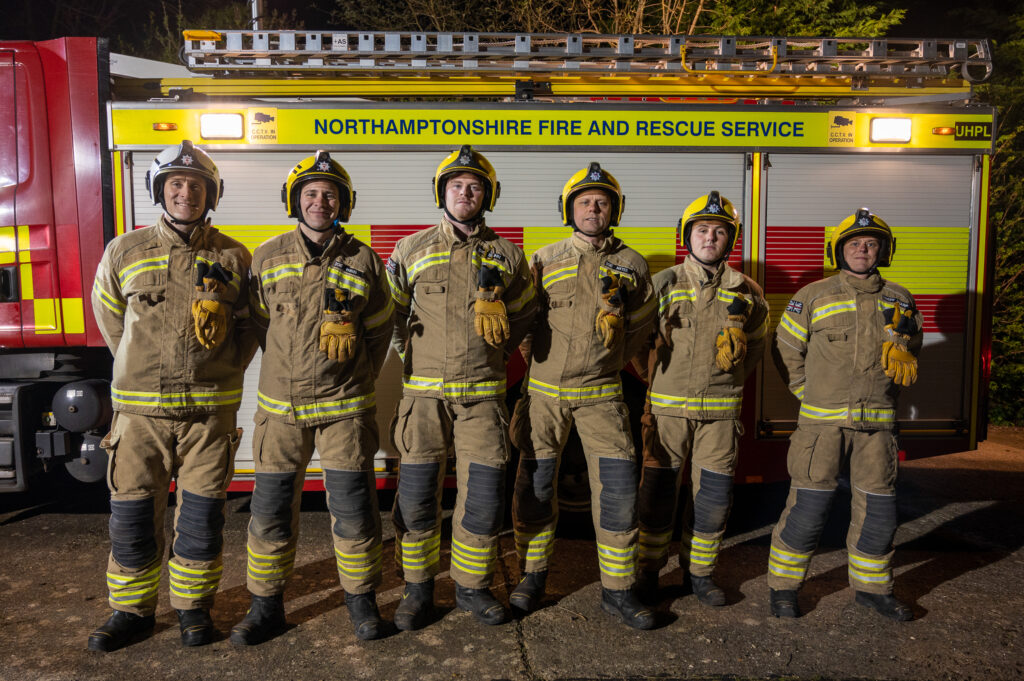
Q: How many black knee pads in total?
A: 12